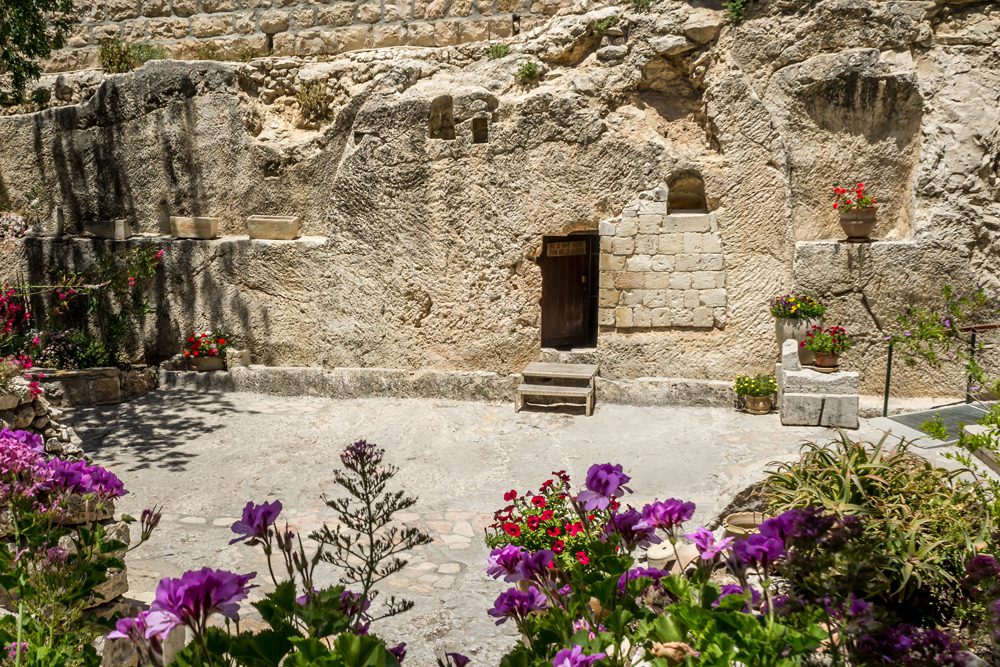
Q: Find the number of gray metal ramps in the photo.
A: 1